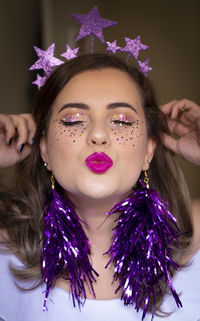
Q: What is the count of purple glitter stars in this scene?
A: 7